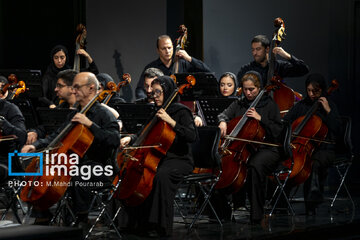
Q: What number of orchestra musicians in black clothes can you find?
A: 12